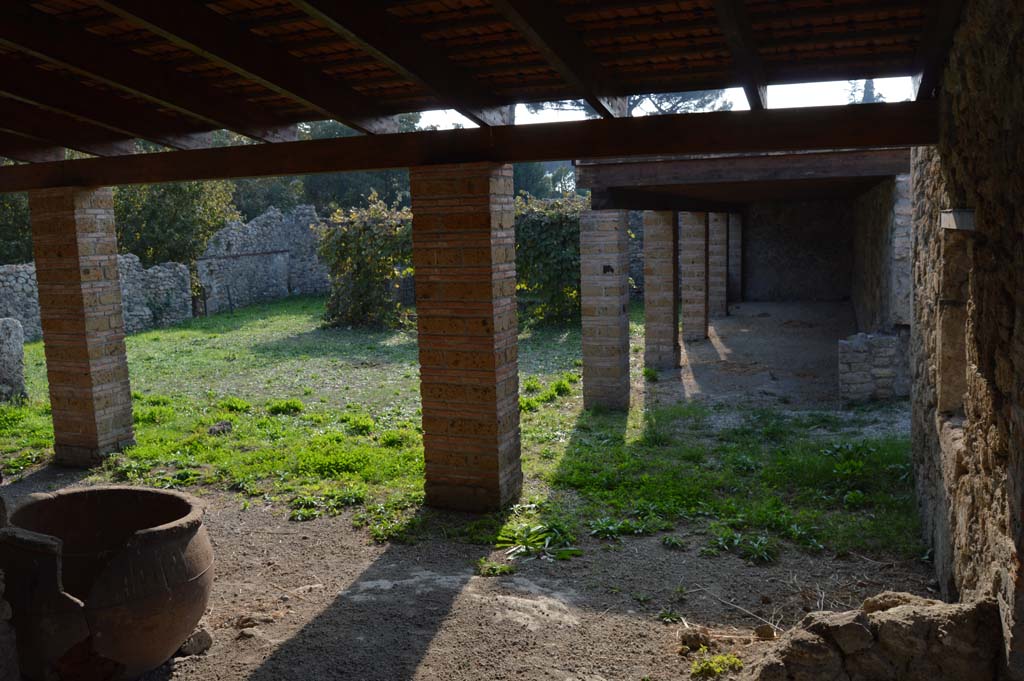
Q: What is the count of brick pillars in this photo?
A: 7